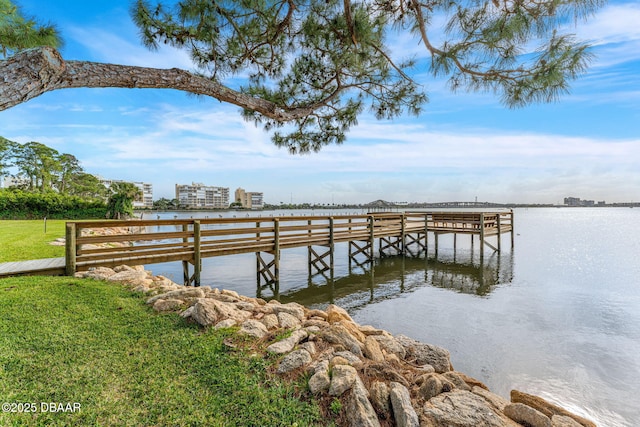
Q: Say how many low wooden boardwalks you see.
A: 1